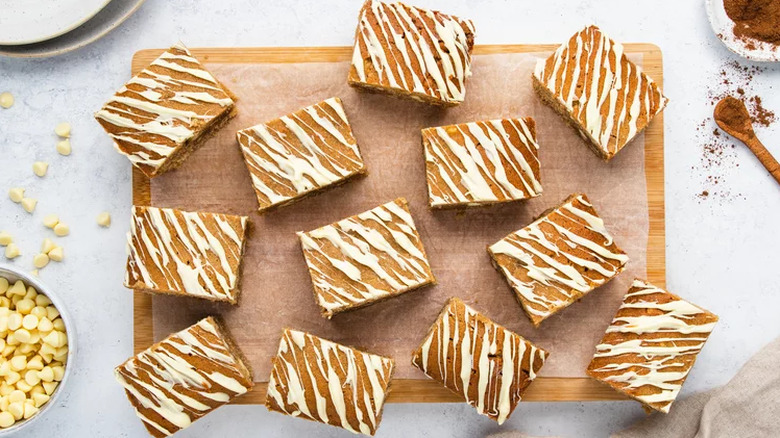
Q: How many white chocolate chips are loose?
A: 15